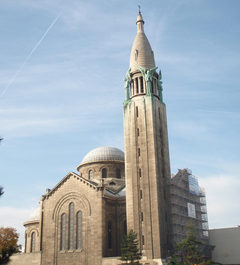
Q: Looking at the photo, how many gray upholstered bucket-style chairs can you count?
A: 0